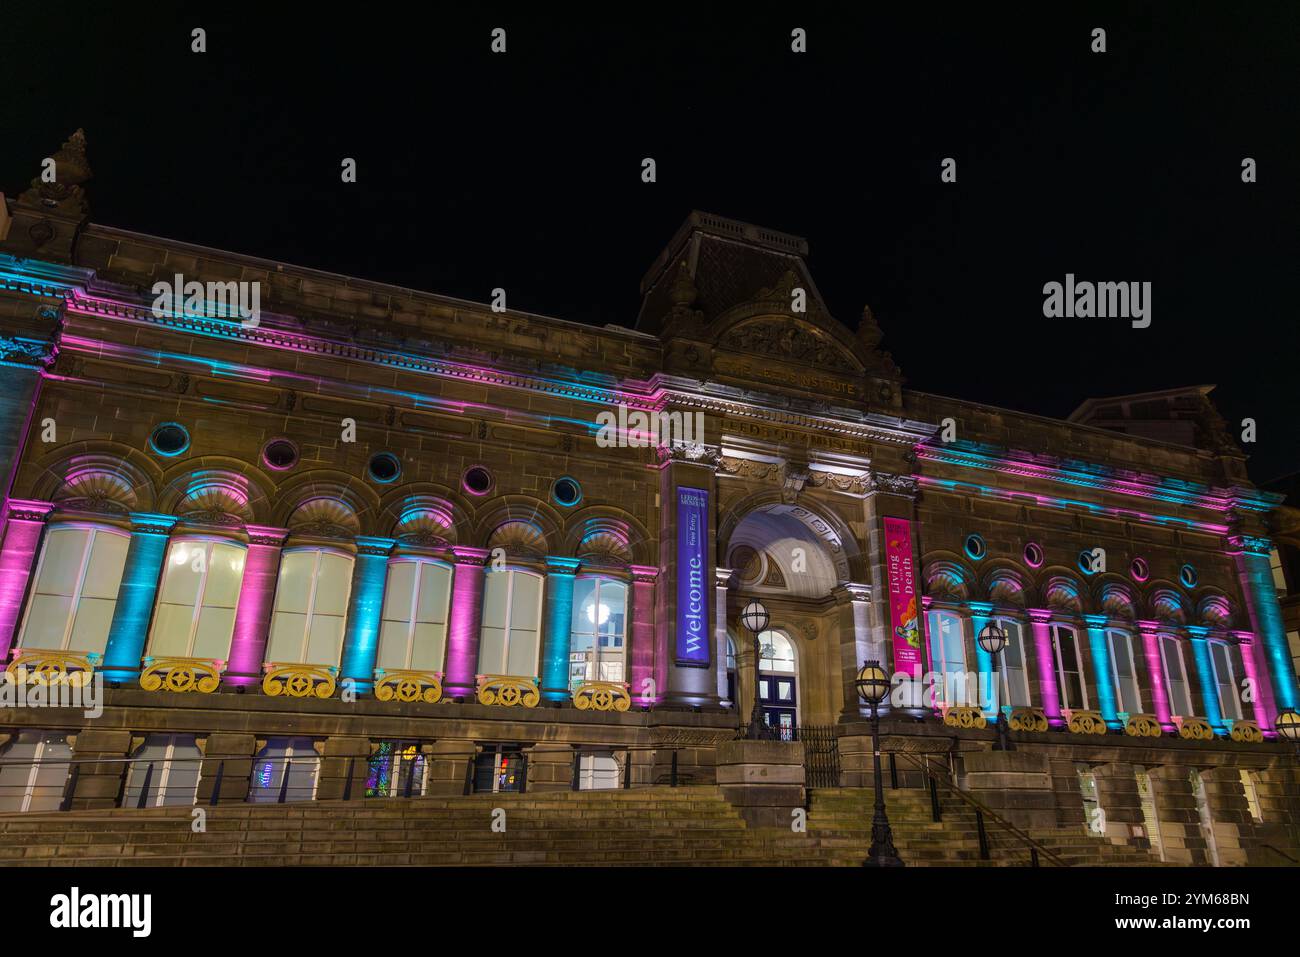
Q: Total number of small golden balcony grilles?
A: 12